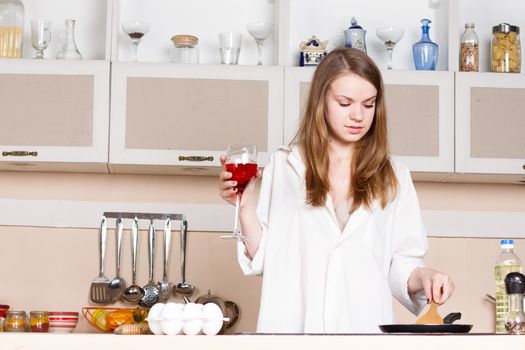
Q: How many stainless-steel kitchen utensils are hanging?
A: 6